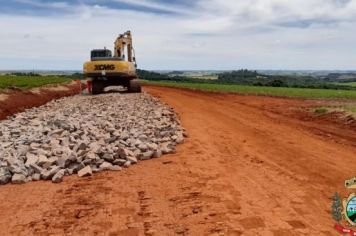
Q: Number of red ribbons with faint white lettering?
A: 1